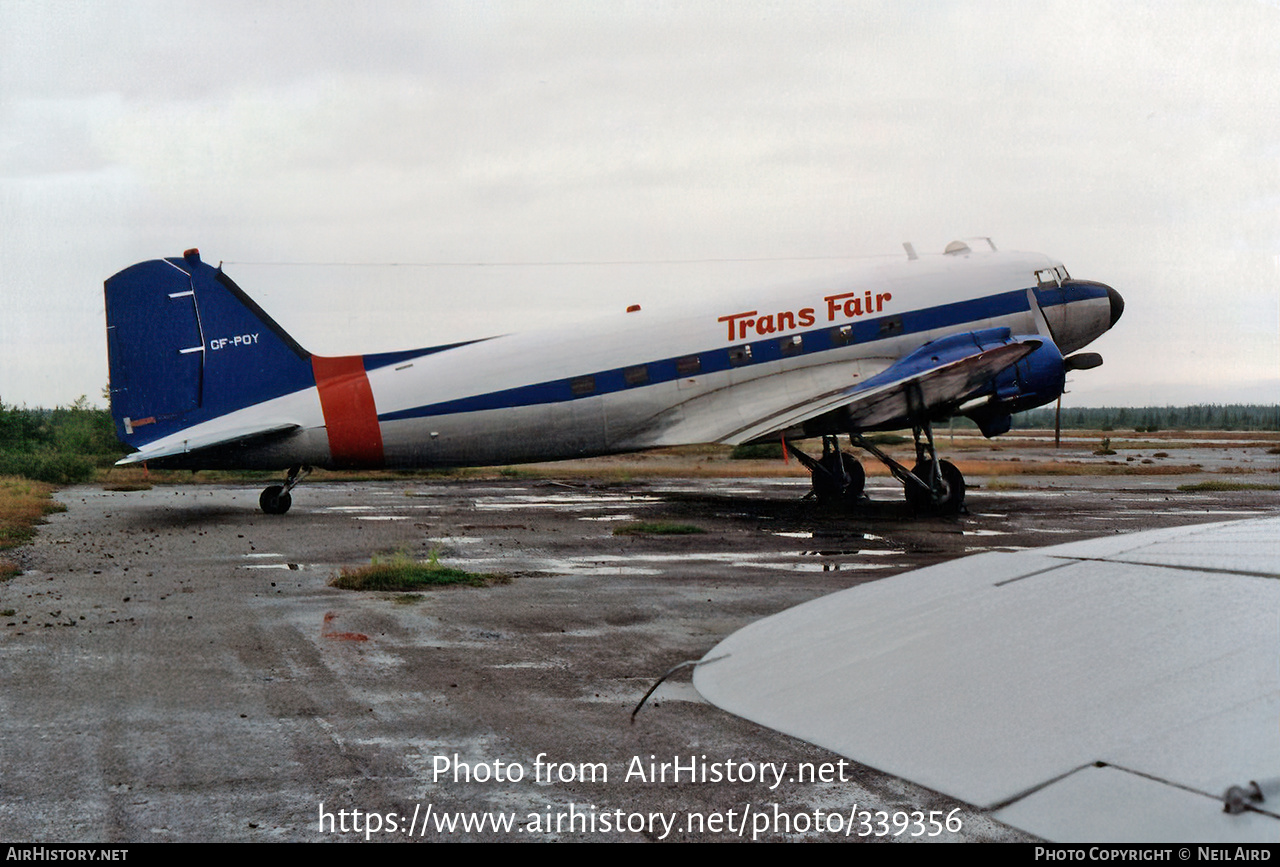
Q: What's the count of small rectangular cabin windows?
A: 7